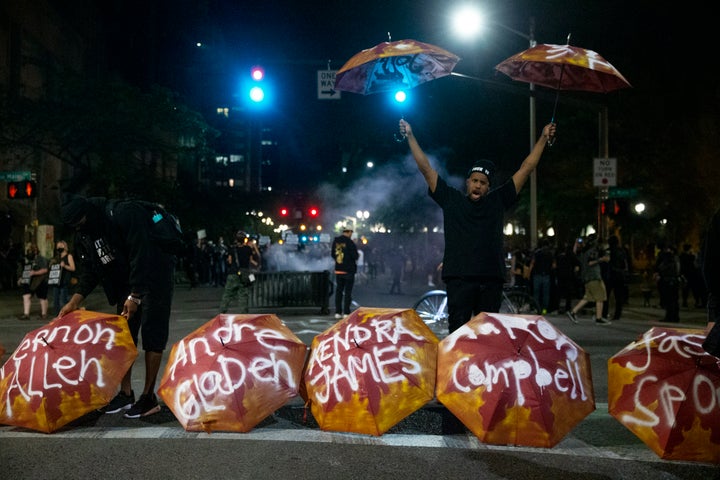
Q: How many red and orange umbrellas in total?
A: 7